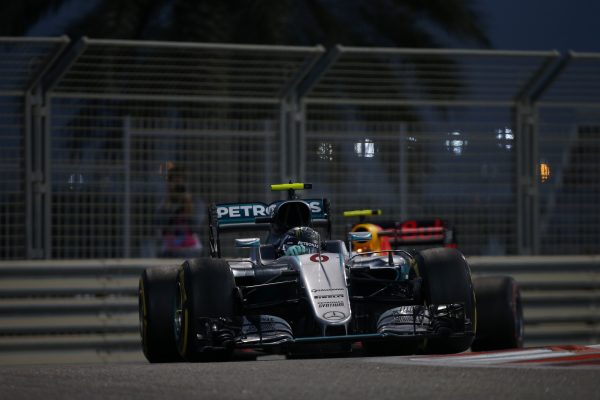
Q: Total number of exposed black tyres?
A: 4